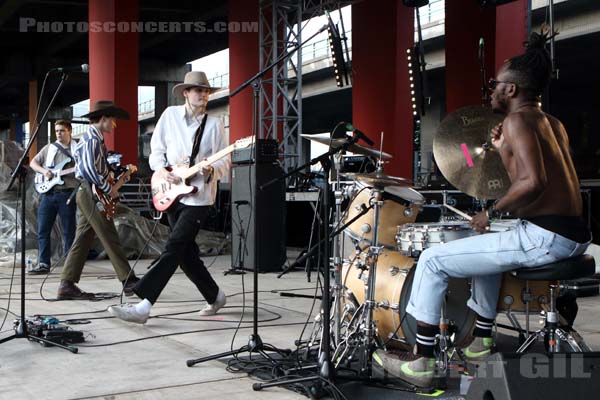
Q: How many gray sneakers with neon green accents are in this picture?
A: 2